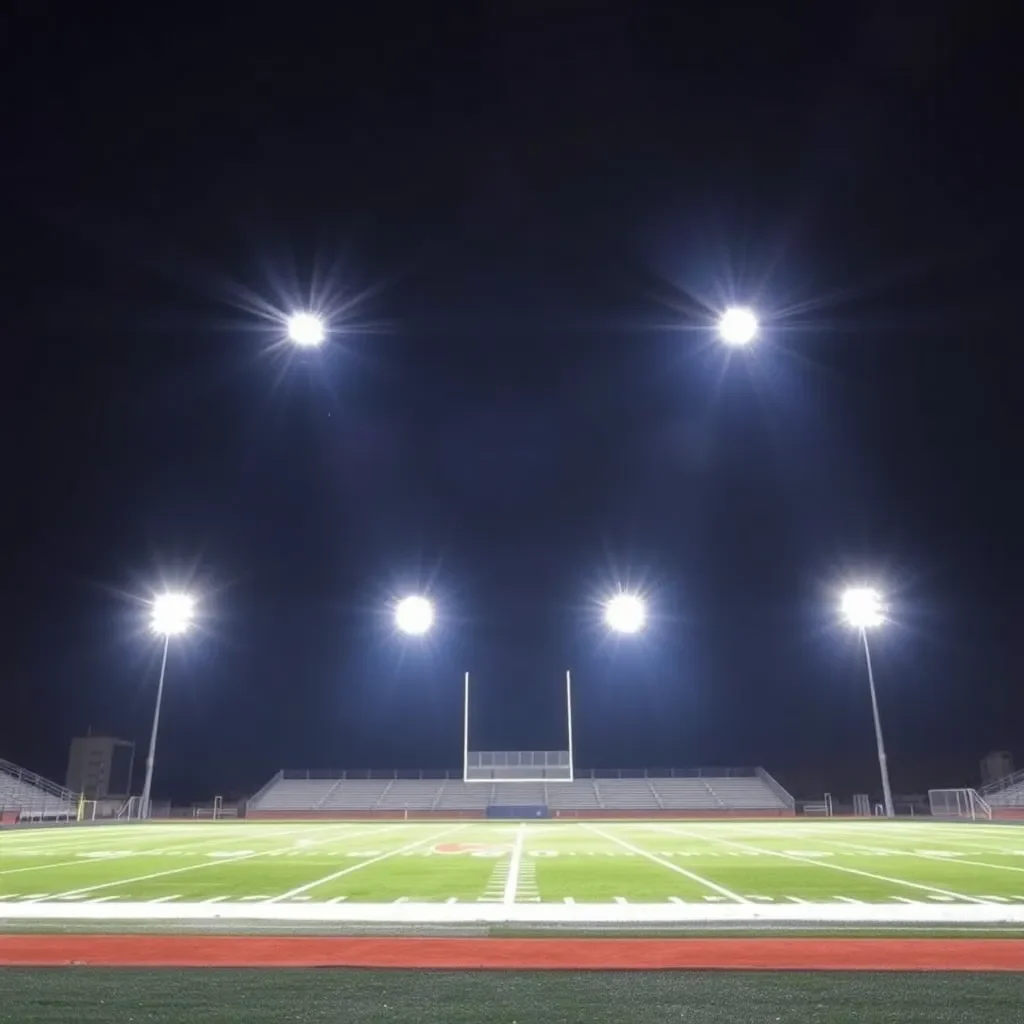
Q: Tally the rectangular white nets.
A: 1